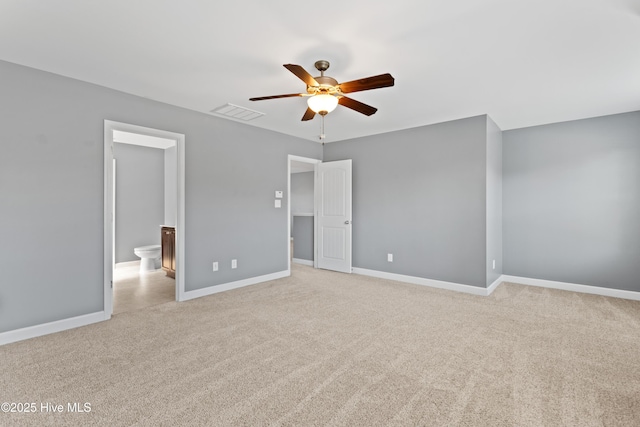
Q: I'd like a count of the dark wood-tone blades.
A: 5